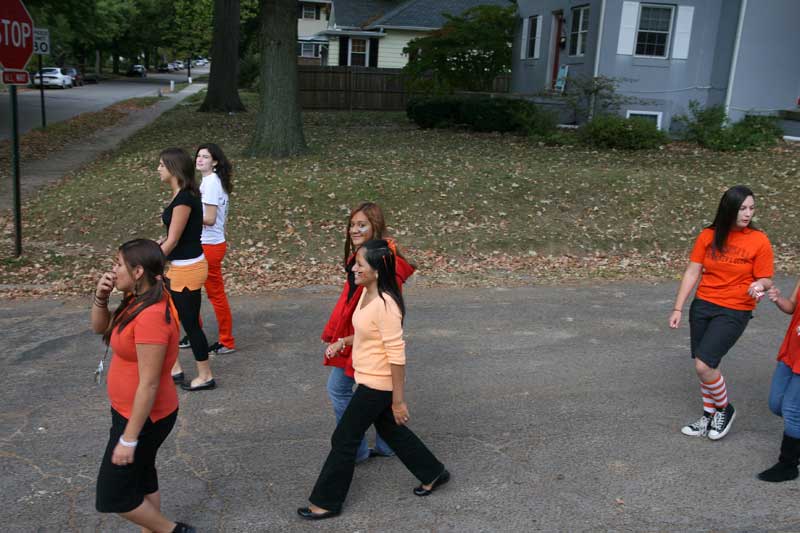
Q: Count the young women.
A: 7